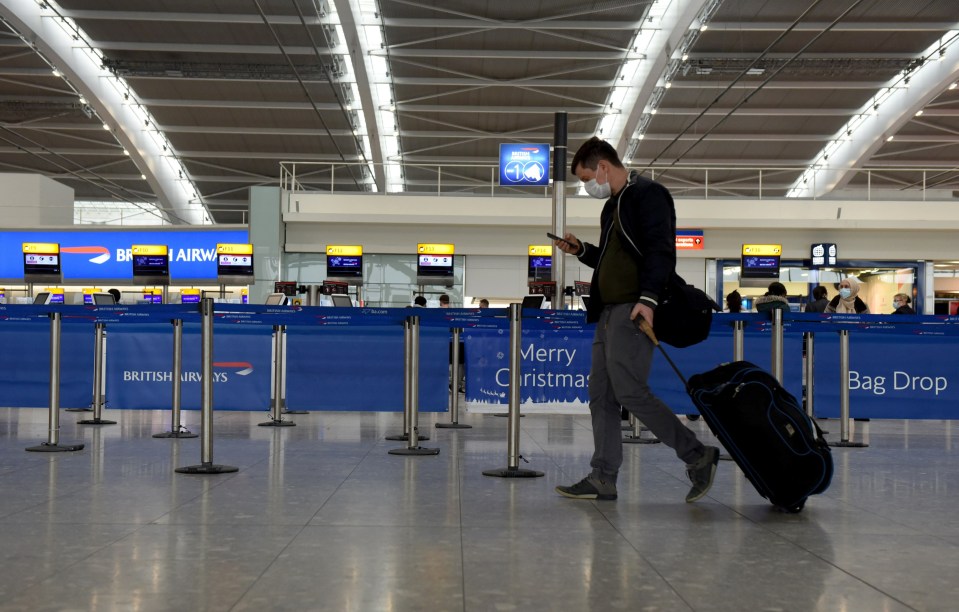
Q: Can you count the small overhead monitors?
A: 7